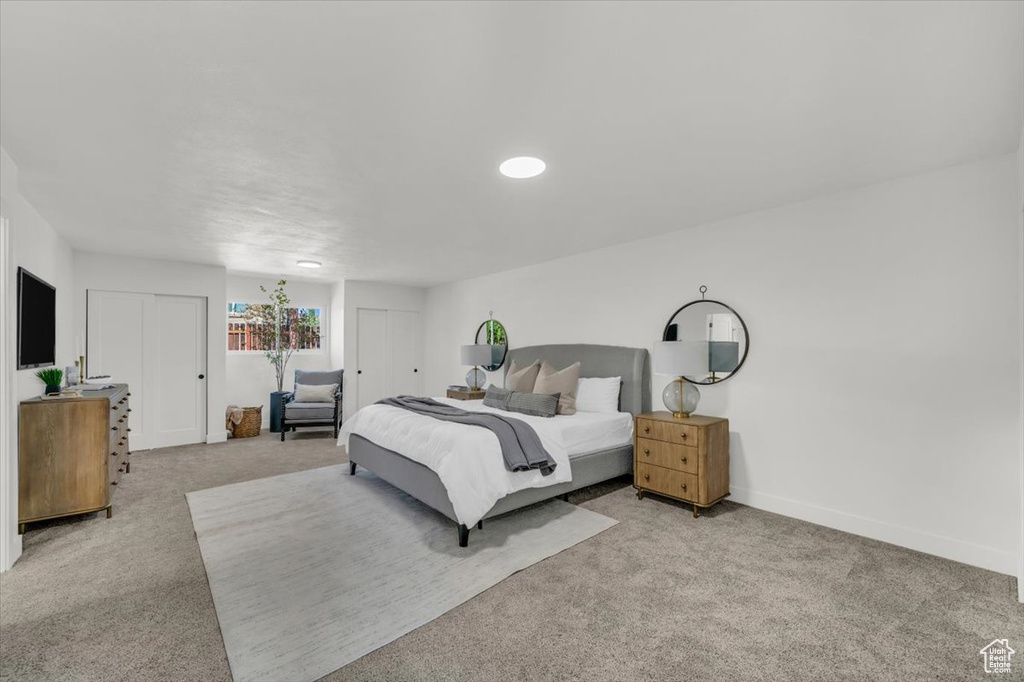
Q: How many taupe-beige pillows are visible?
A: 2